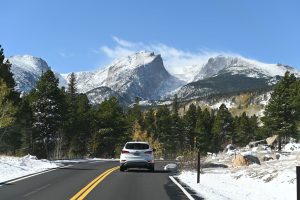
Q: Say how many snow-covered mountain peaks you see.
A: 3